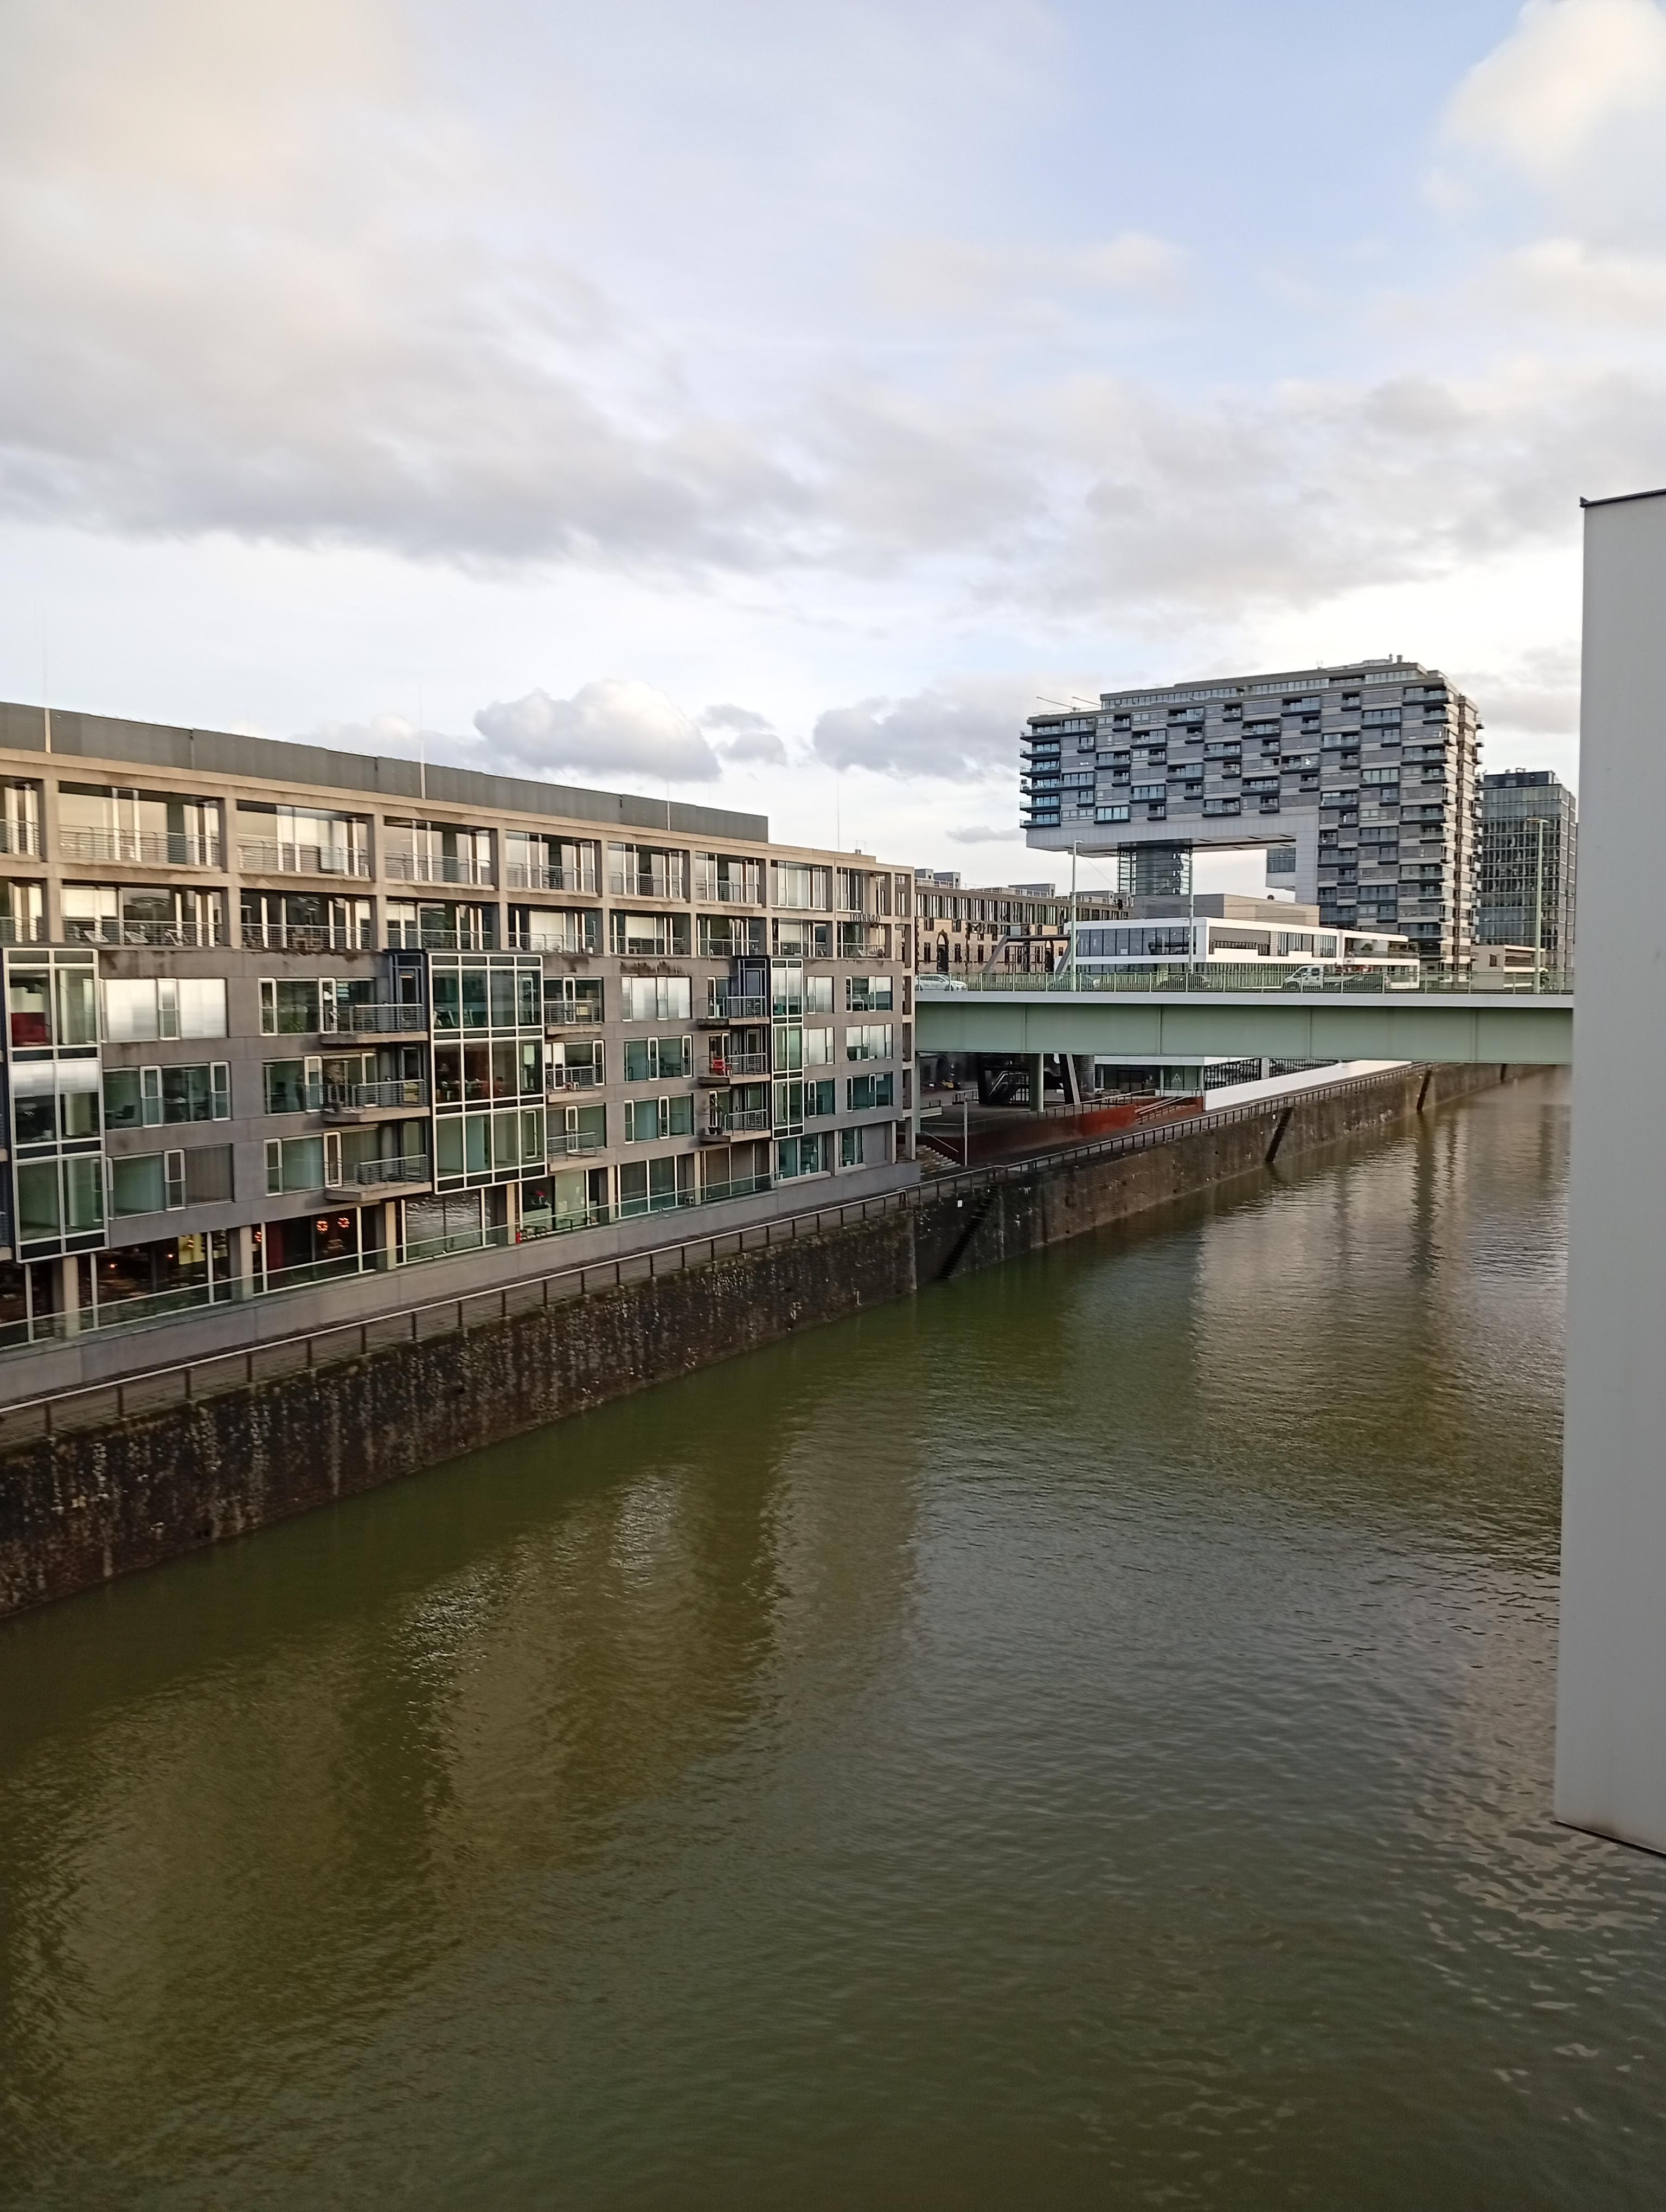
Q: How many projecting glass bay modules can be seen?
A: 3